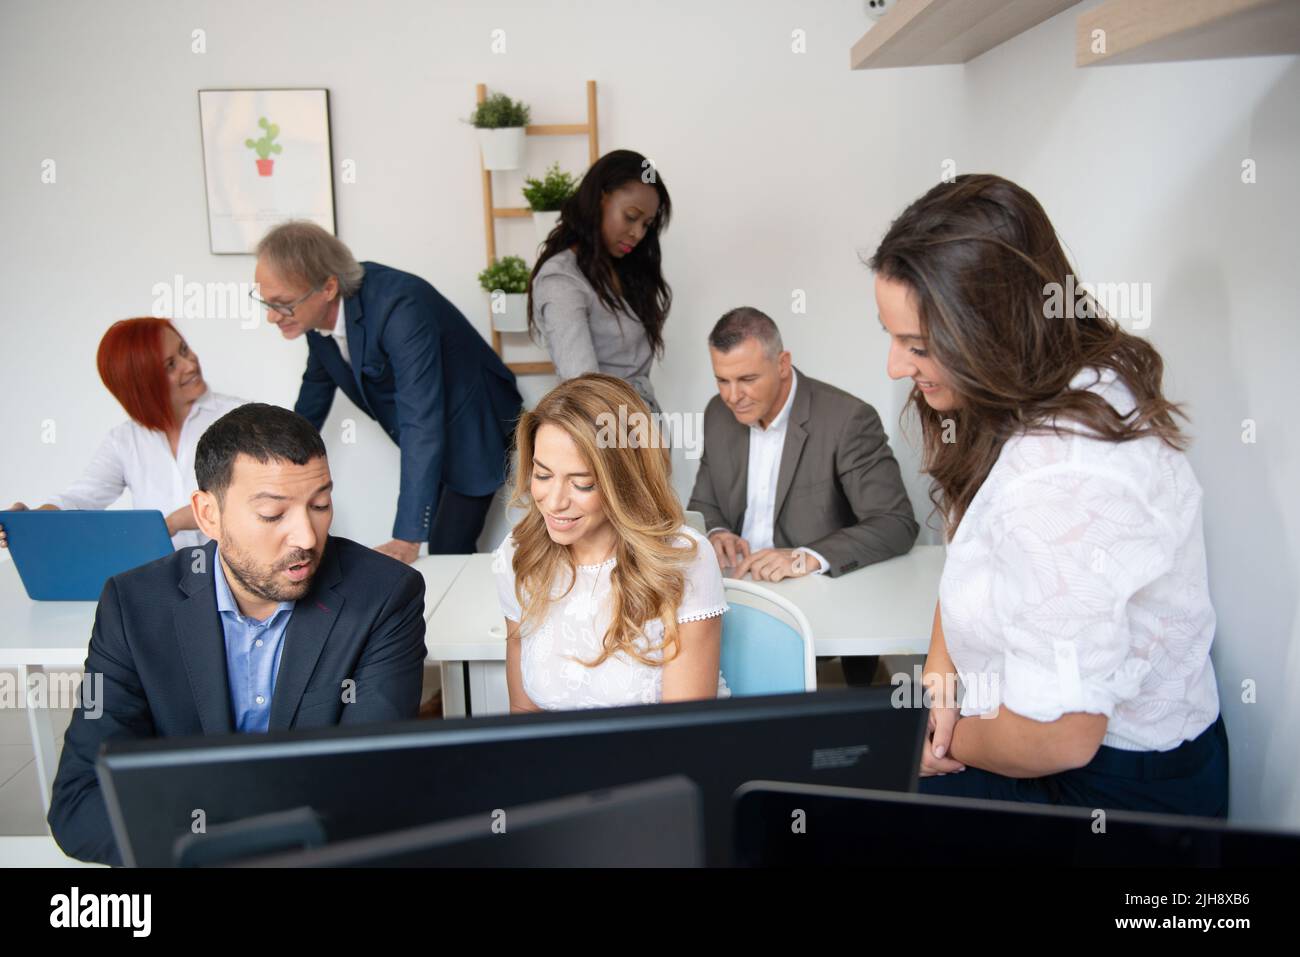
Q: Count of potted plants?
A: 3